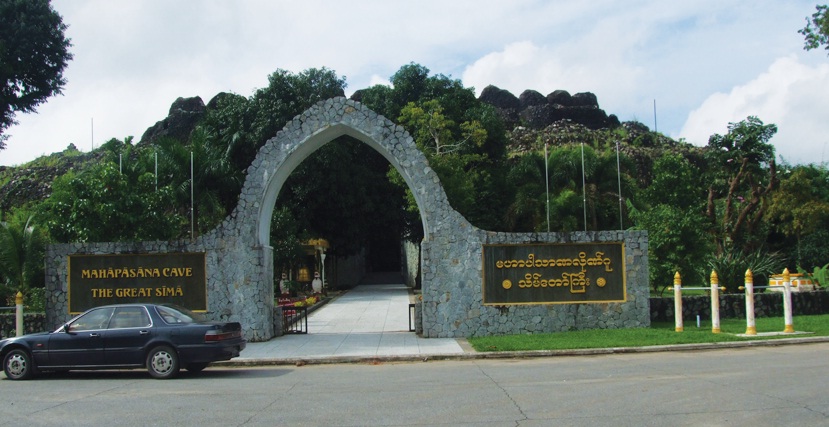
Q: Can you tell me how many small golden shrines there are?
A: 1